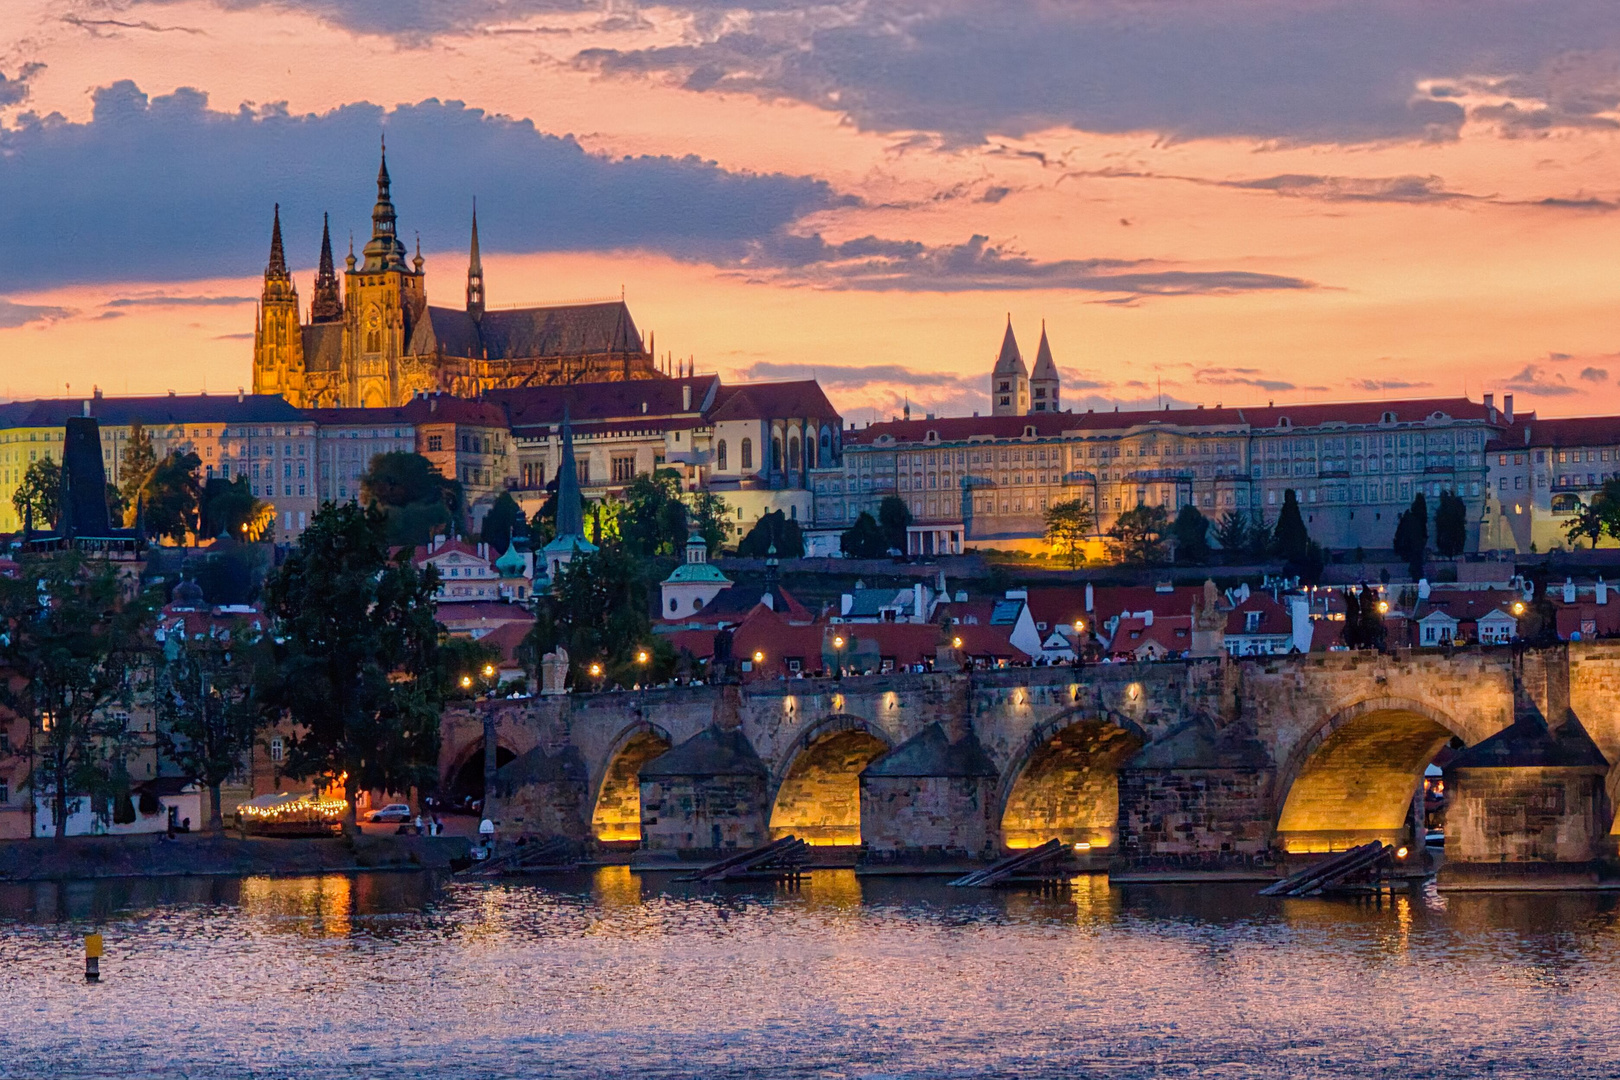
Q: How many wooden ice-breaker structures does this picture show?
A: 4